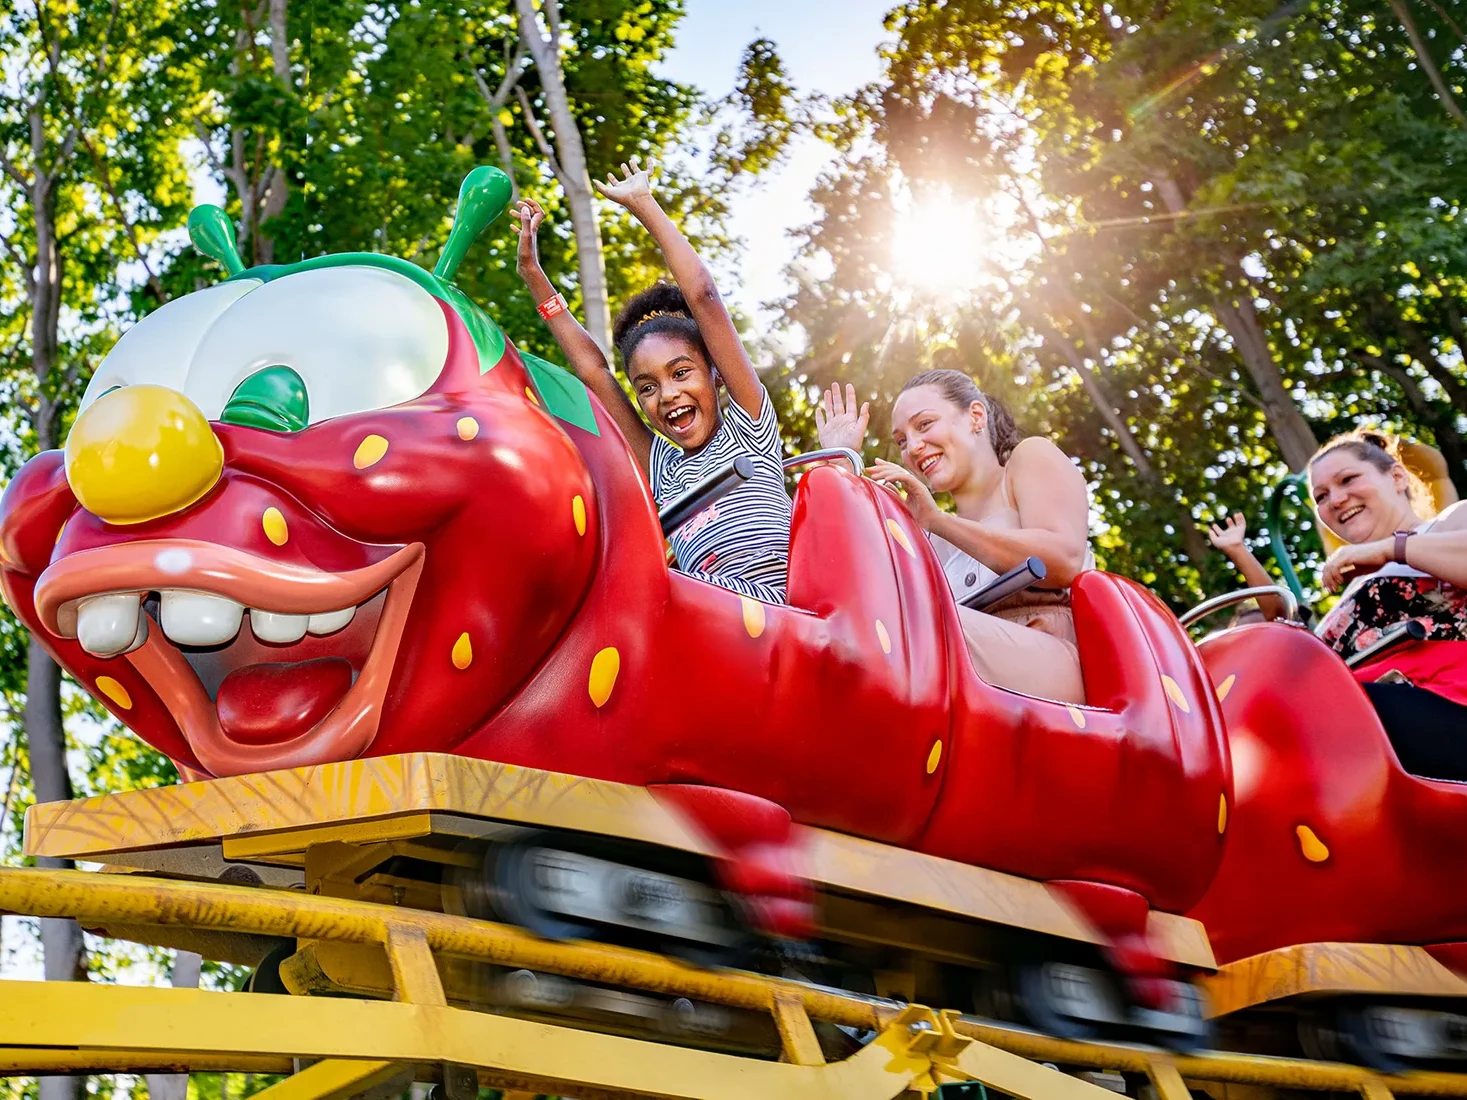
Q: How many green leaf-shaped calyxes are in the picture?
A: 2